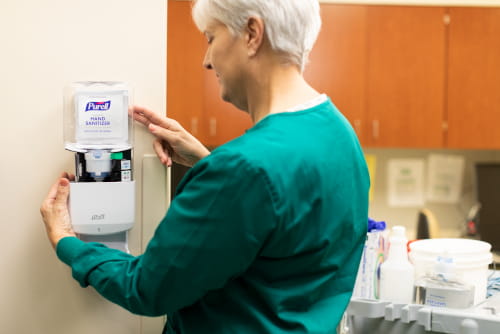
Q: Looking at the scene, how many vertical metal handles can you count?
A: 4